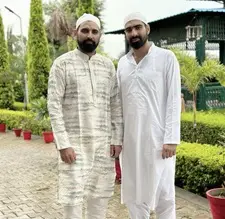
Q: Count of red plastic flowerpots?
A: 6